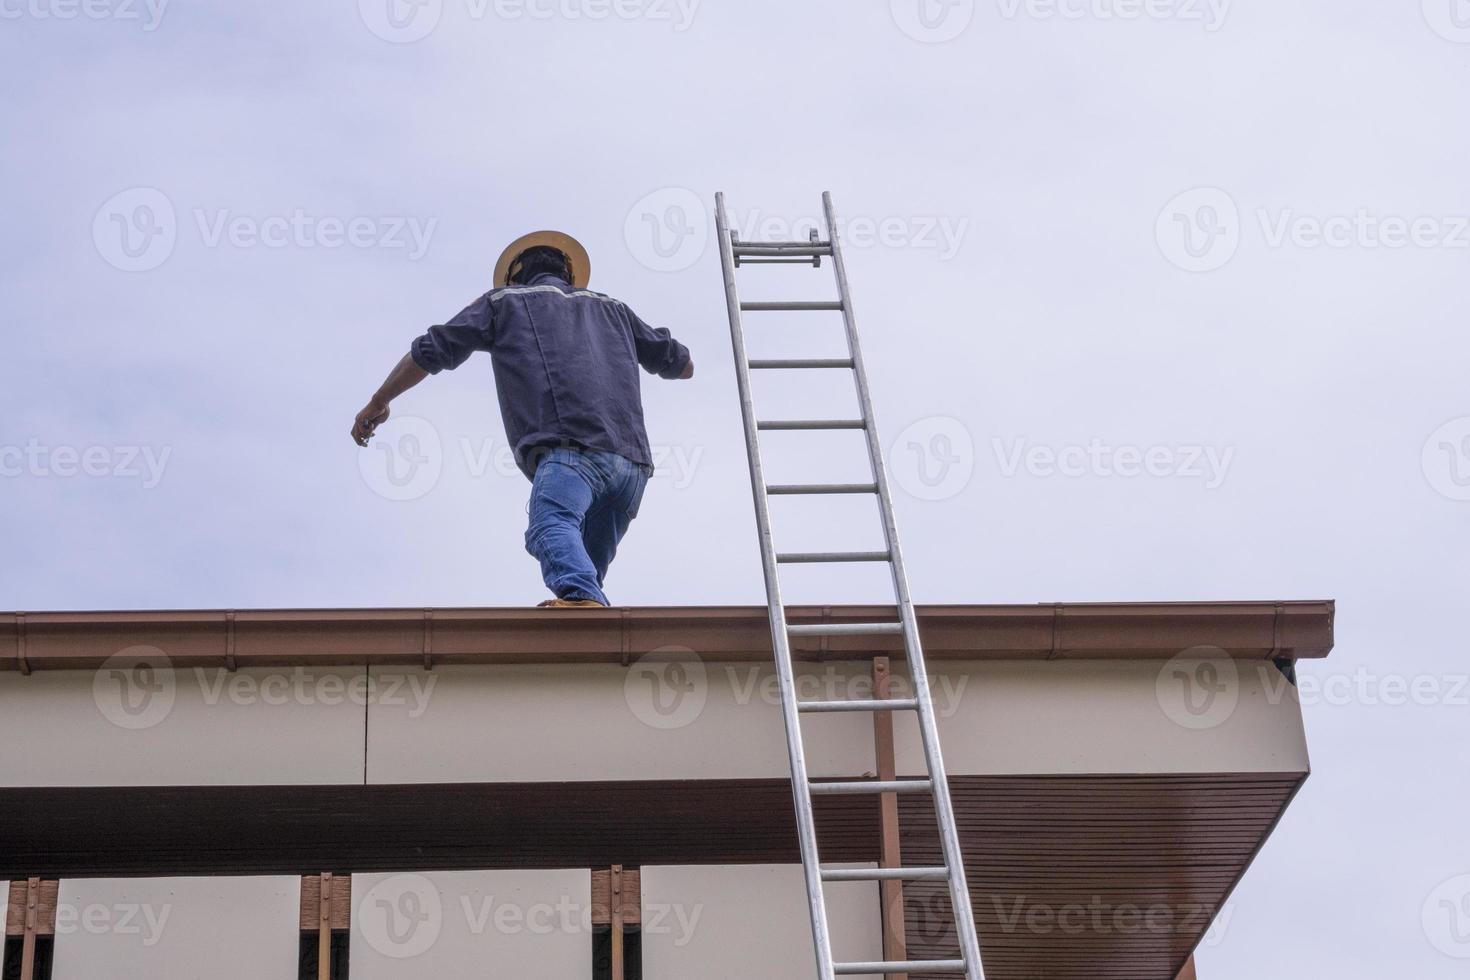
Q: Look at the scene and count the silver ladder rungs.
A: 11